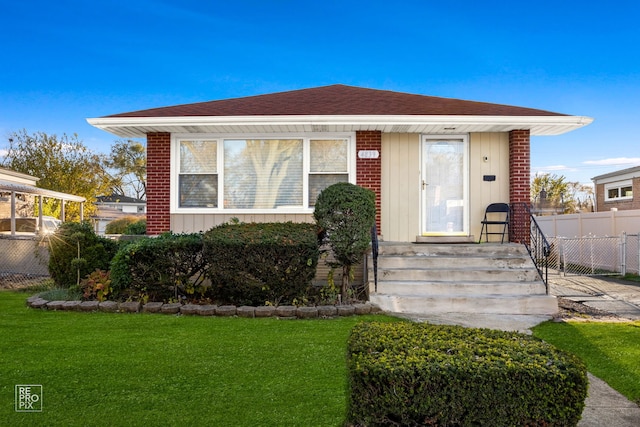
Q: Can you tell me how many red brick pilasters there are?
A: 3